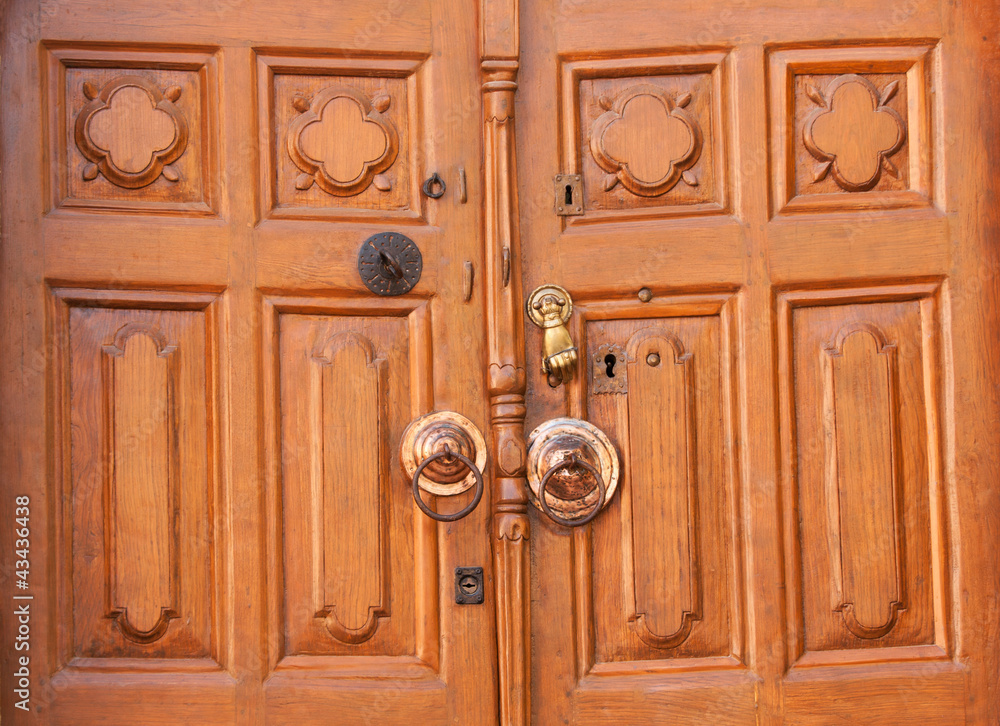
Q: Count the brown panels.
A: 8